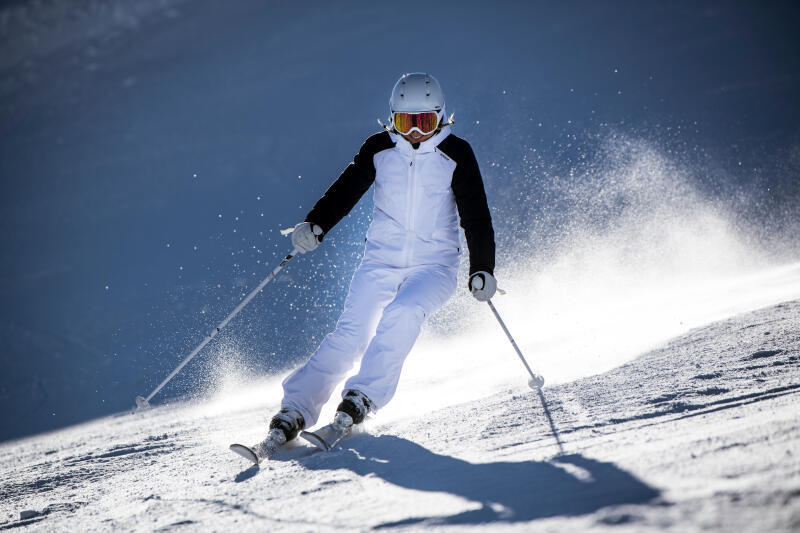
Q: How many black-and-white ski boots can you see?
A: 2